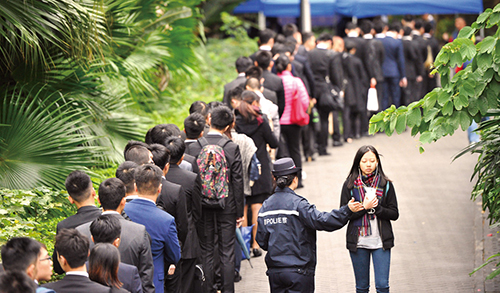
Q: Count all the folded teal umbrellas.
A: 1